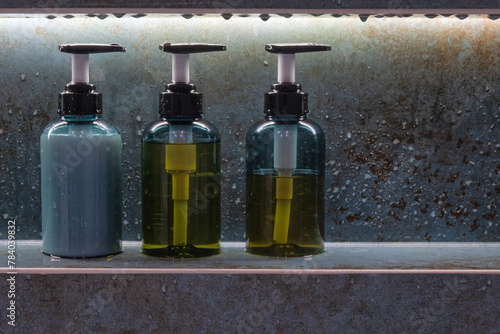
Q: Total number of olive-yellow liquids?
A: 2